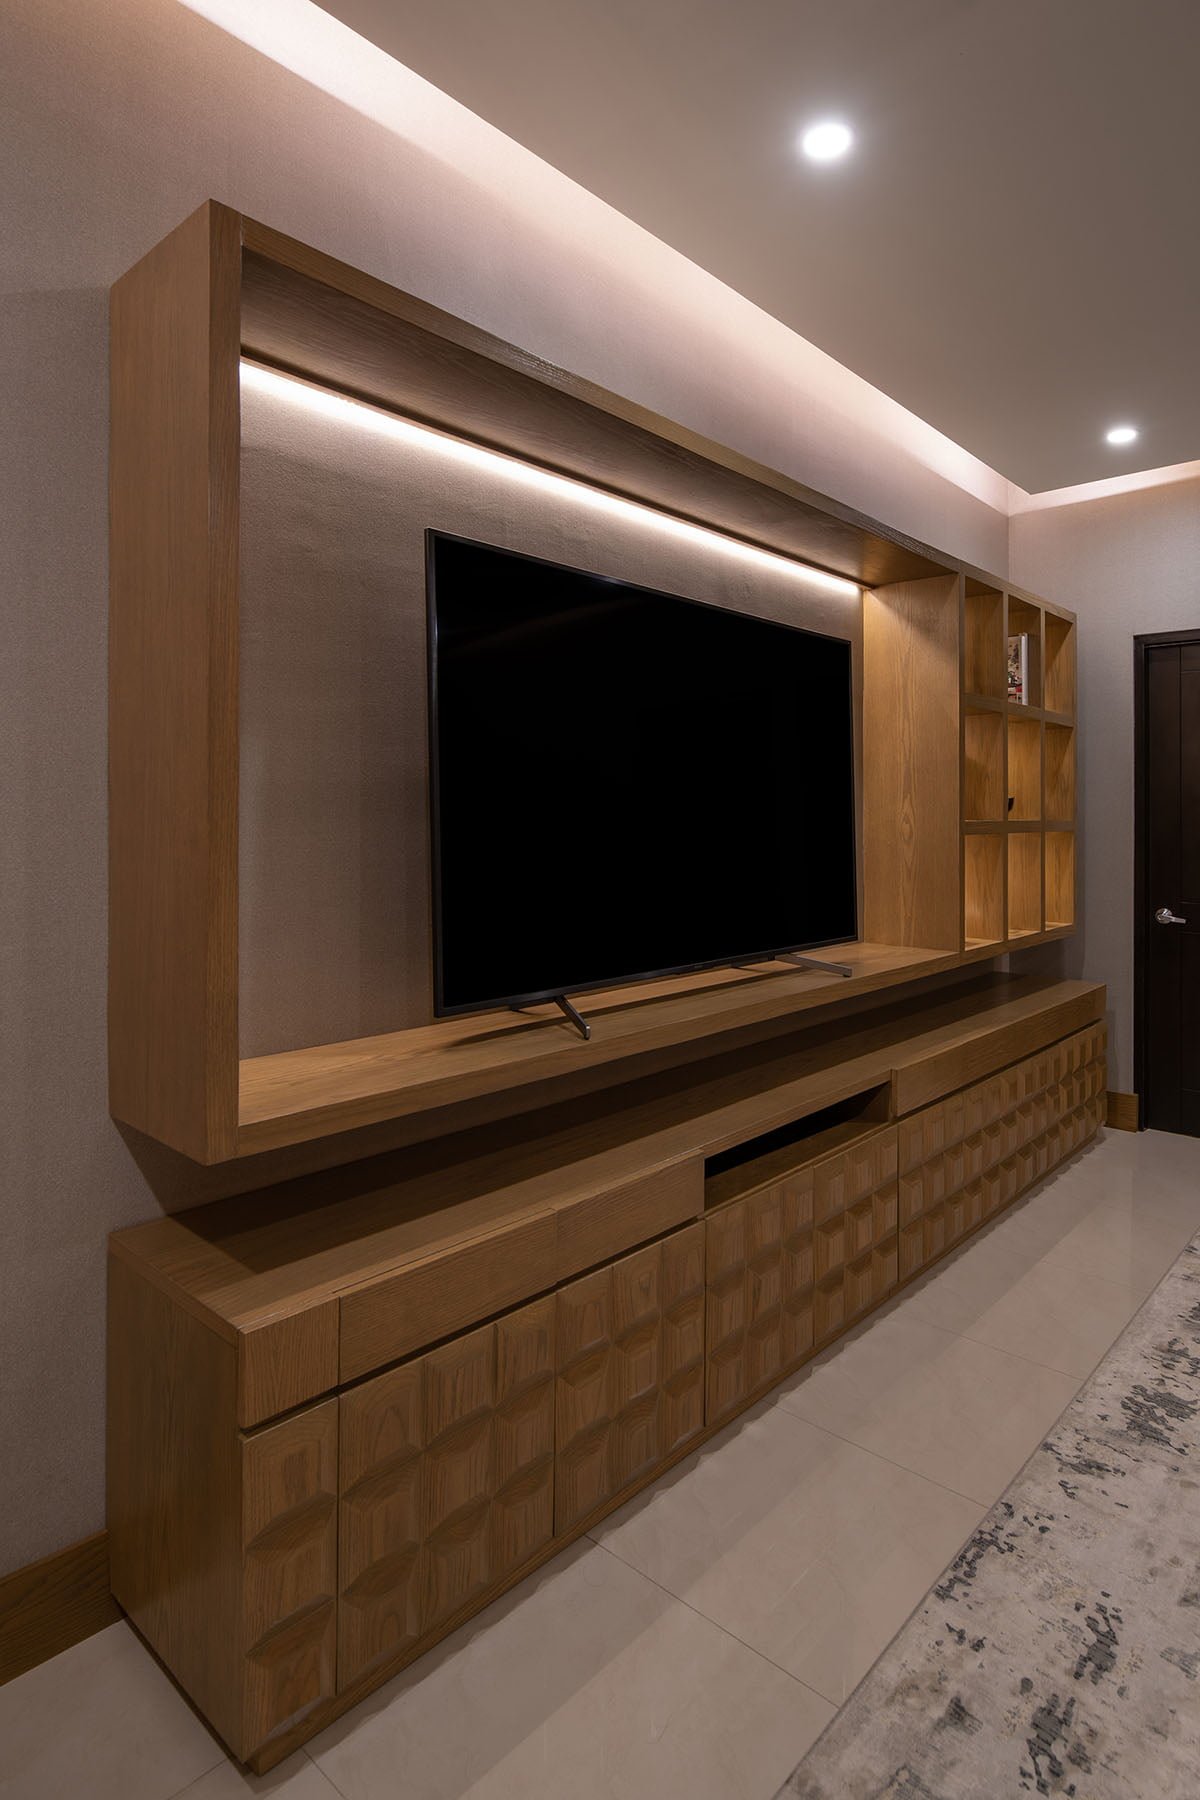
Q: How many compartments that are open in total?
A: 10